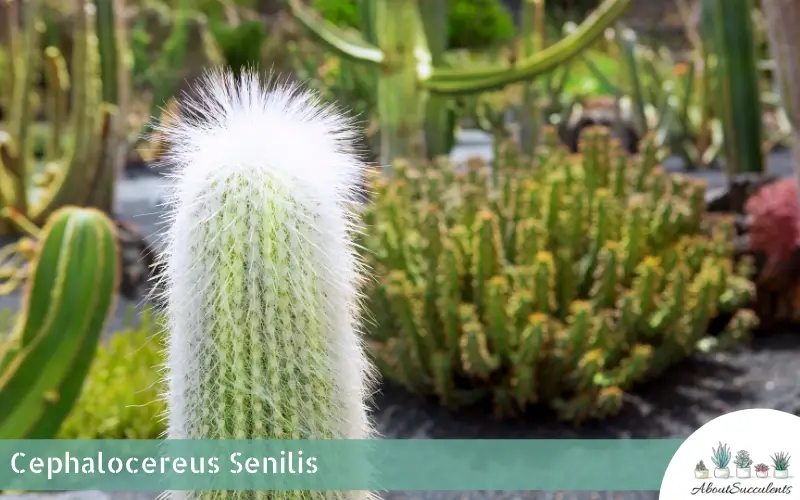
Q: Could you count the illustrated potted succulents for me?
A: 5